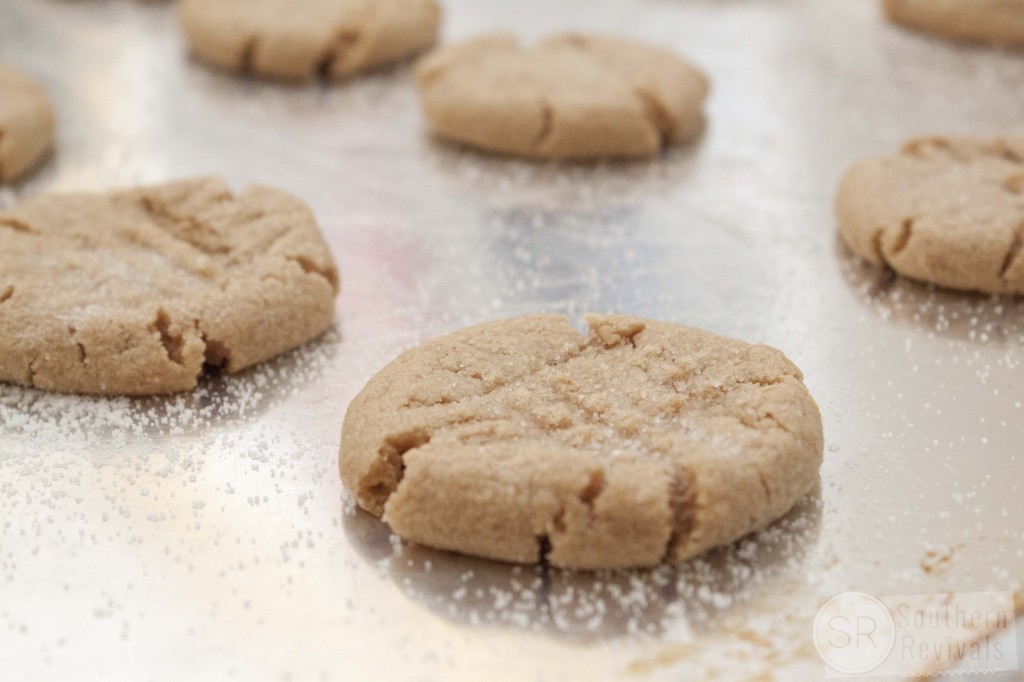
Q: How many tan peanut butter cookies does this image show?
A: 7